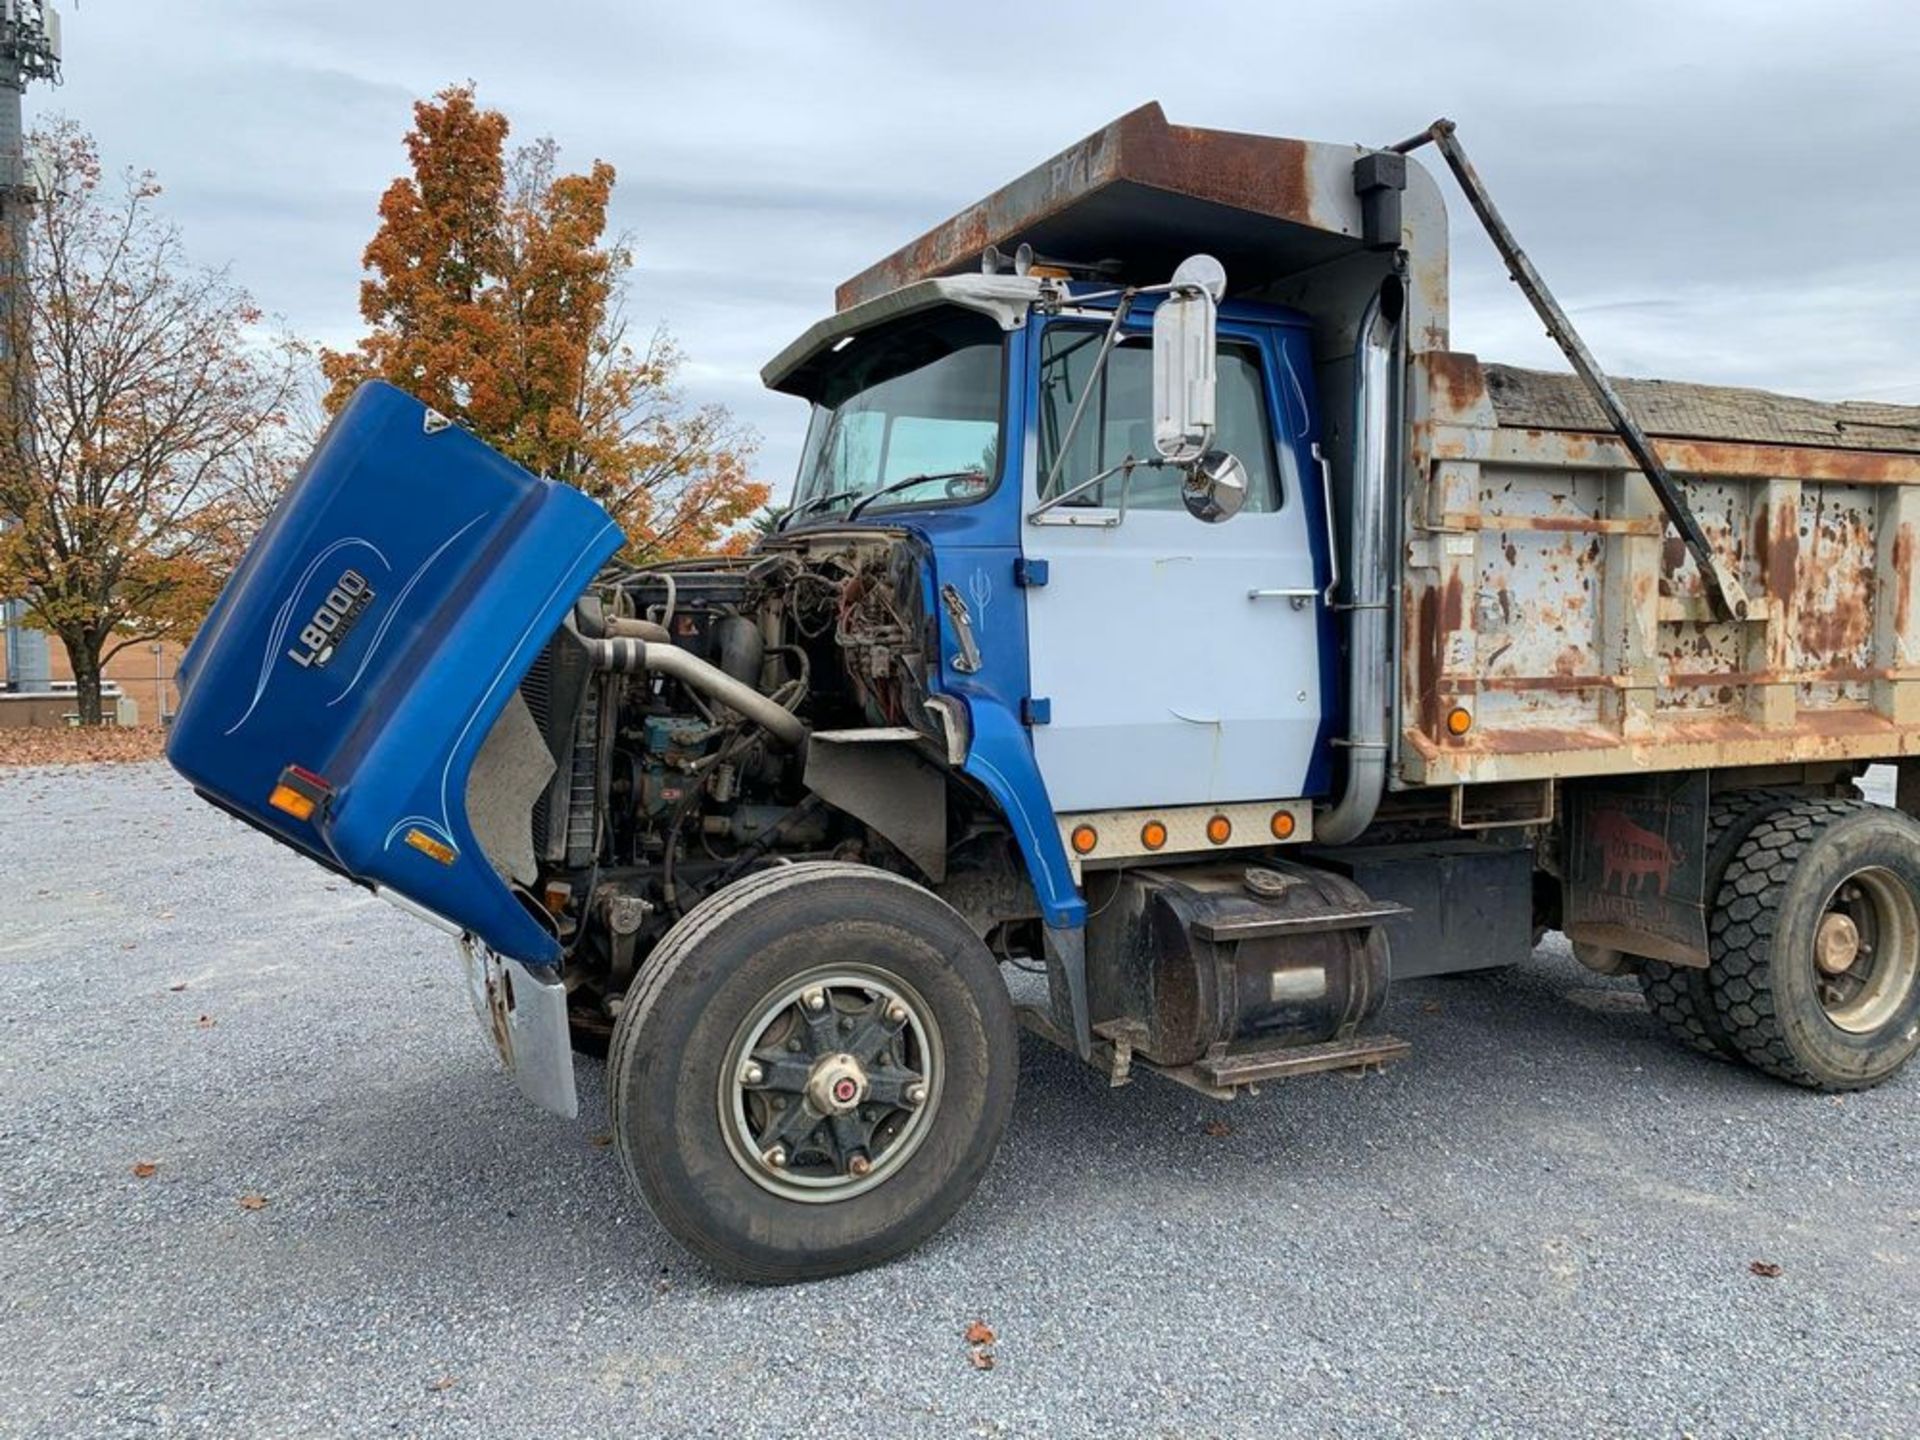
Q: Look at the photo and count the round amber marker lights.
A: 5